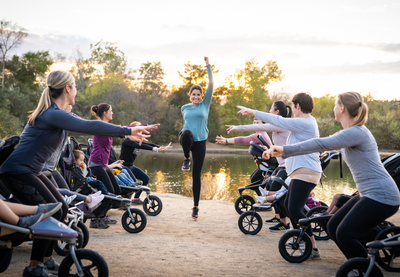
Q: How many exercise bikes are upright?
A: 0